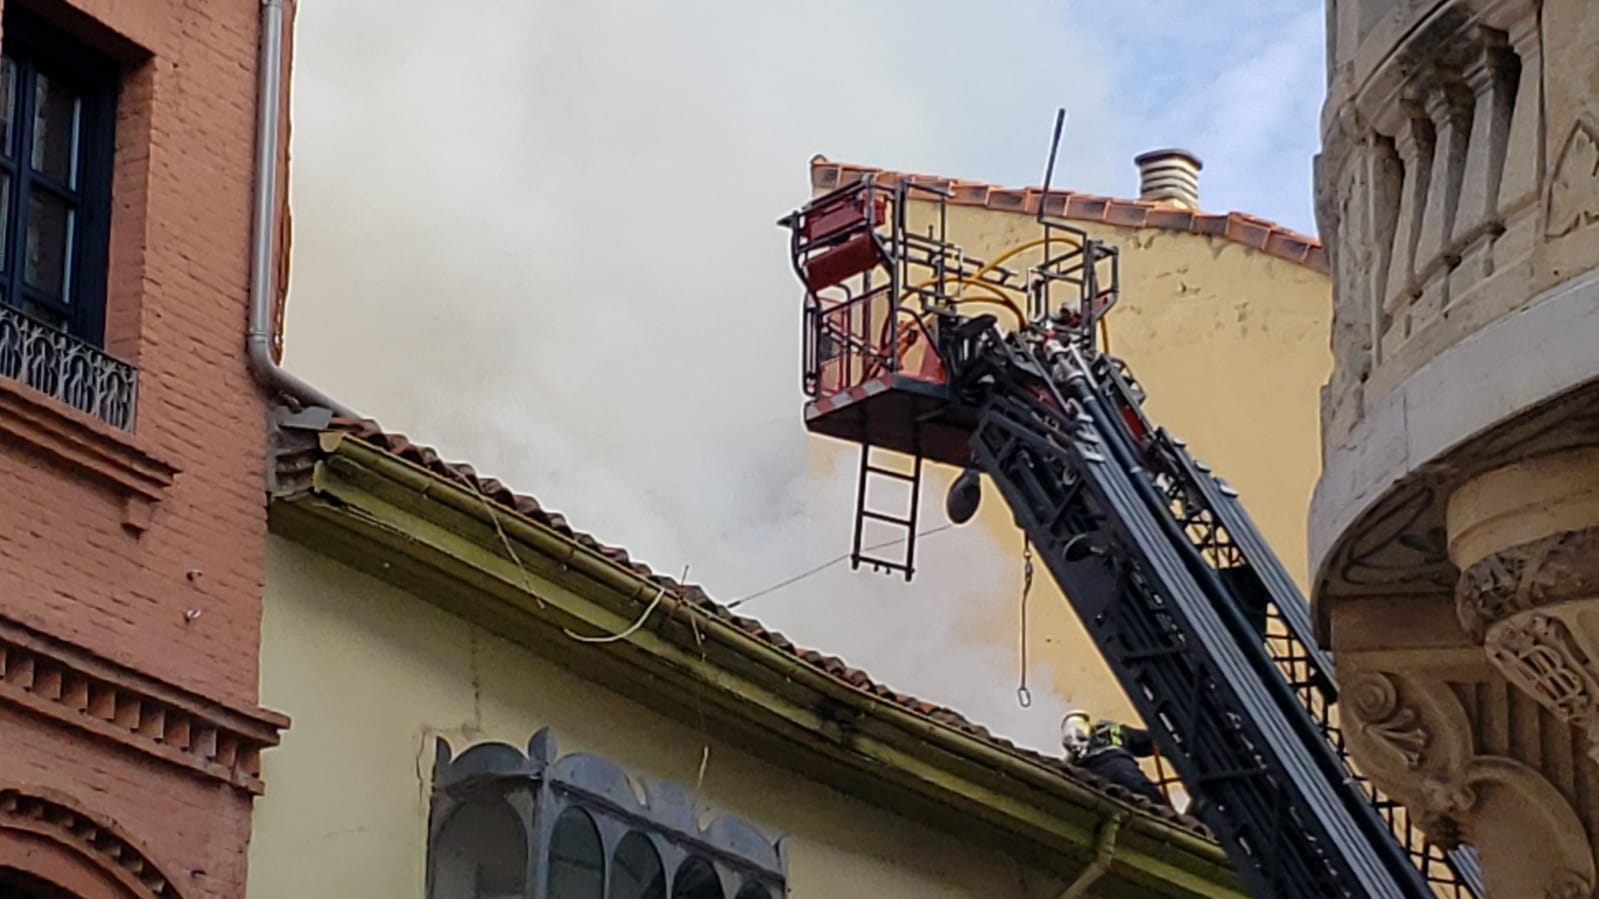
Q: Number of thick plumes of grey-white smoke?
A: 1